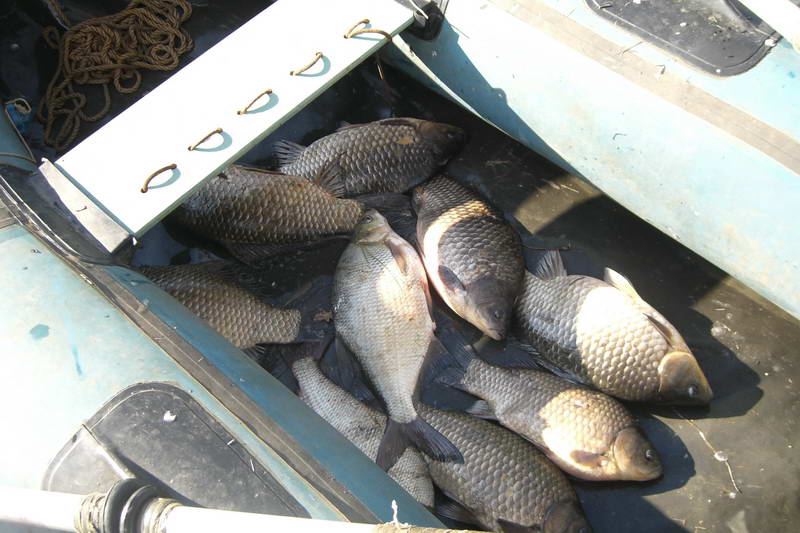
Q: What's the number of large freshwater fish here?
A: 9